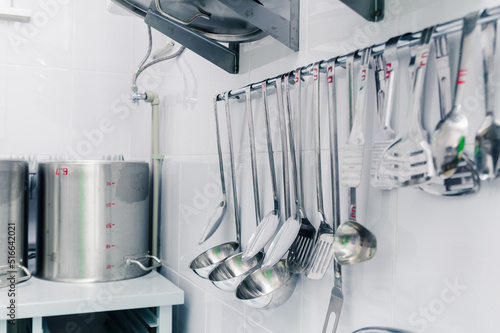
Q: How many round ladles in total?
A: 4